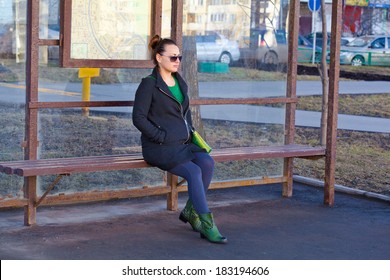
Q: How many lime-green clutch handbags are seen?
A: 1